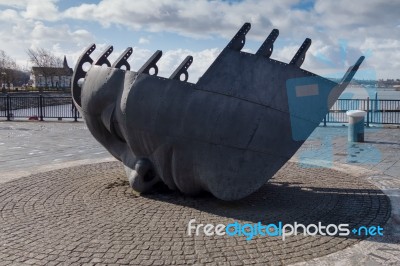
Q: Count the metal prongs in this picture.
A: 9